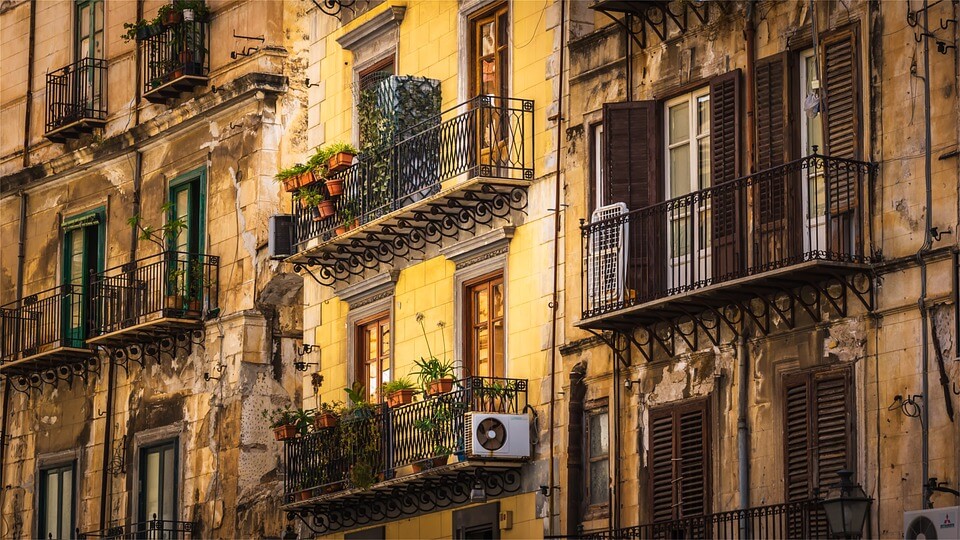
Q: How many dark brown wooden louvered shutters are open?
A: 4